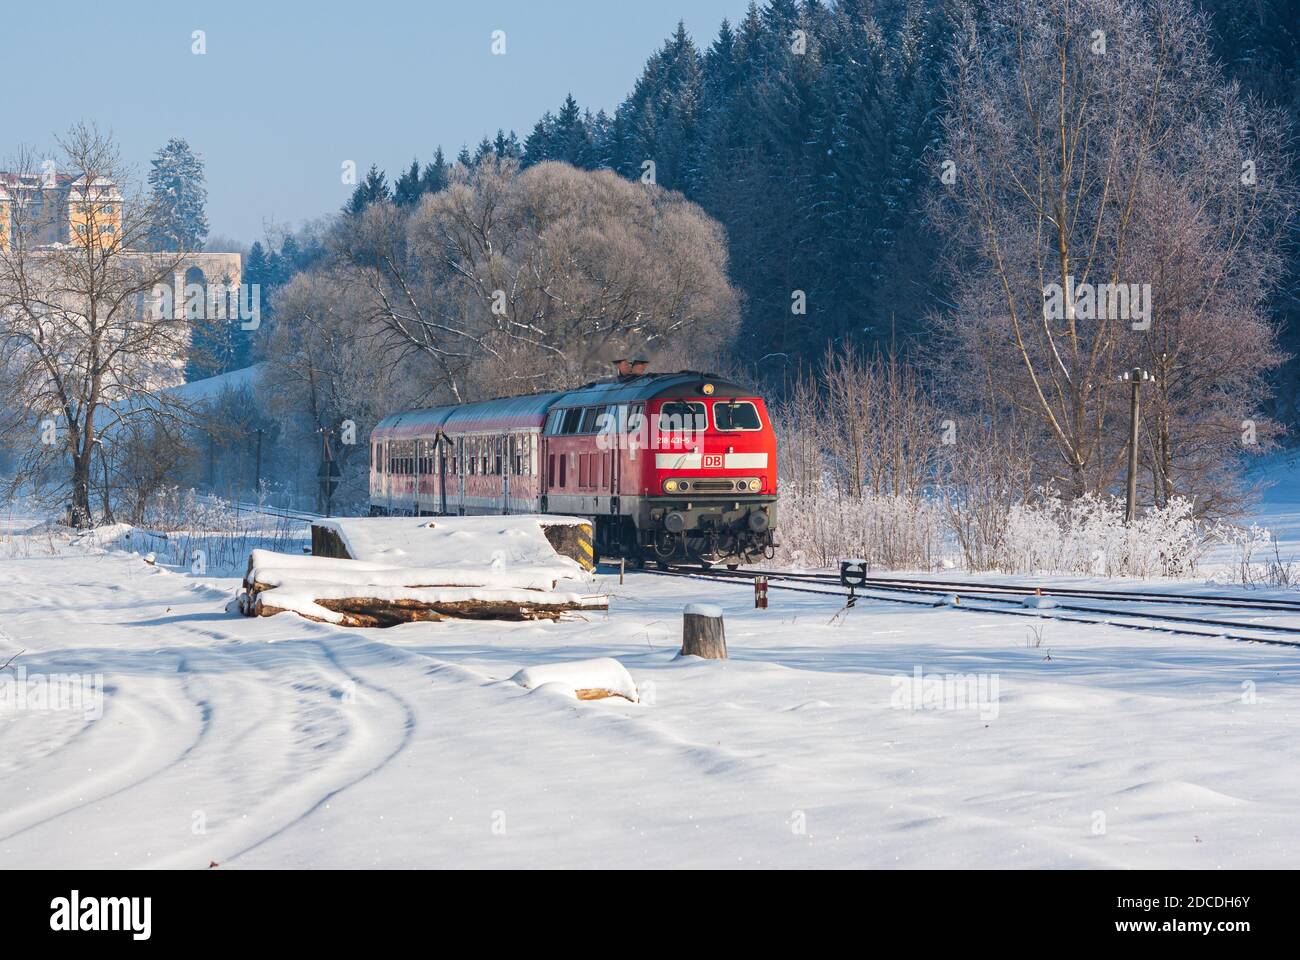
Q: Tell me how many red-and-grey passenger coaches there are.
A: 2